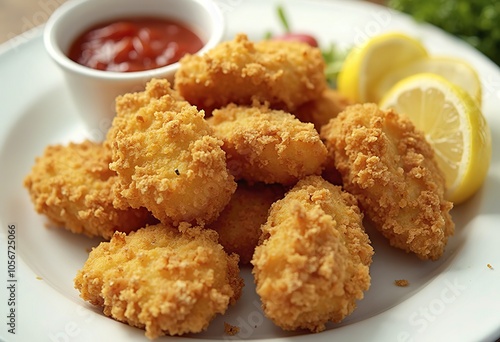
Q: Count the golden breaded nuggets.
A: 9